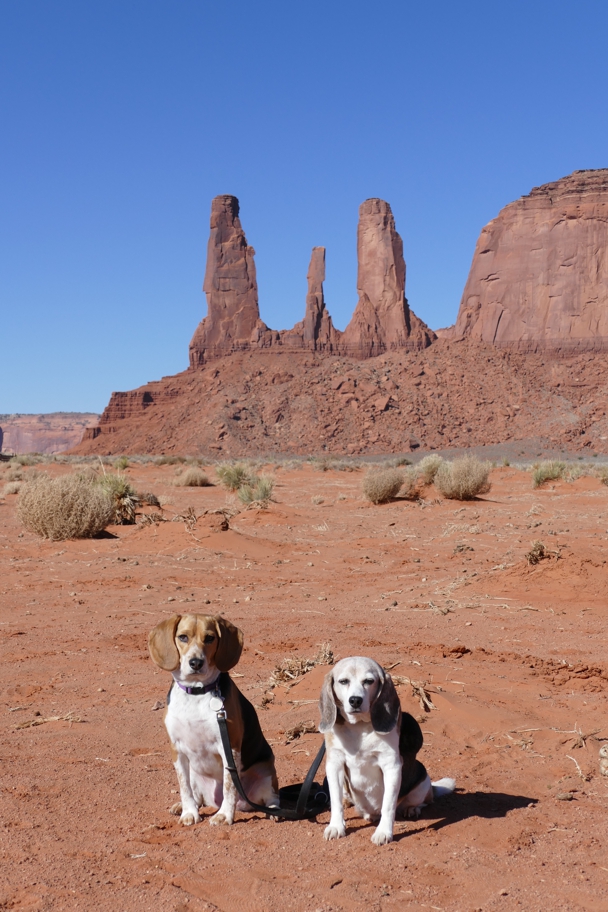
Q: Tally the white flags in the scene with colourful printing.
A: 0